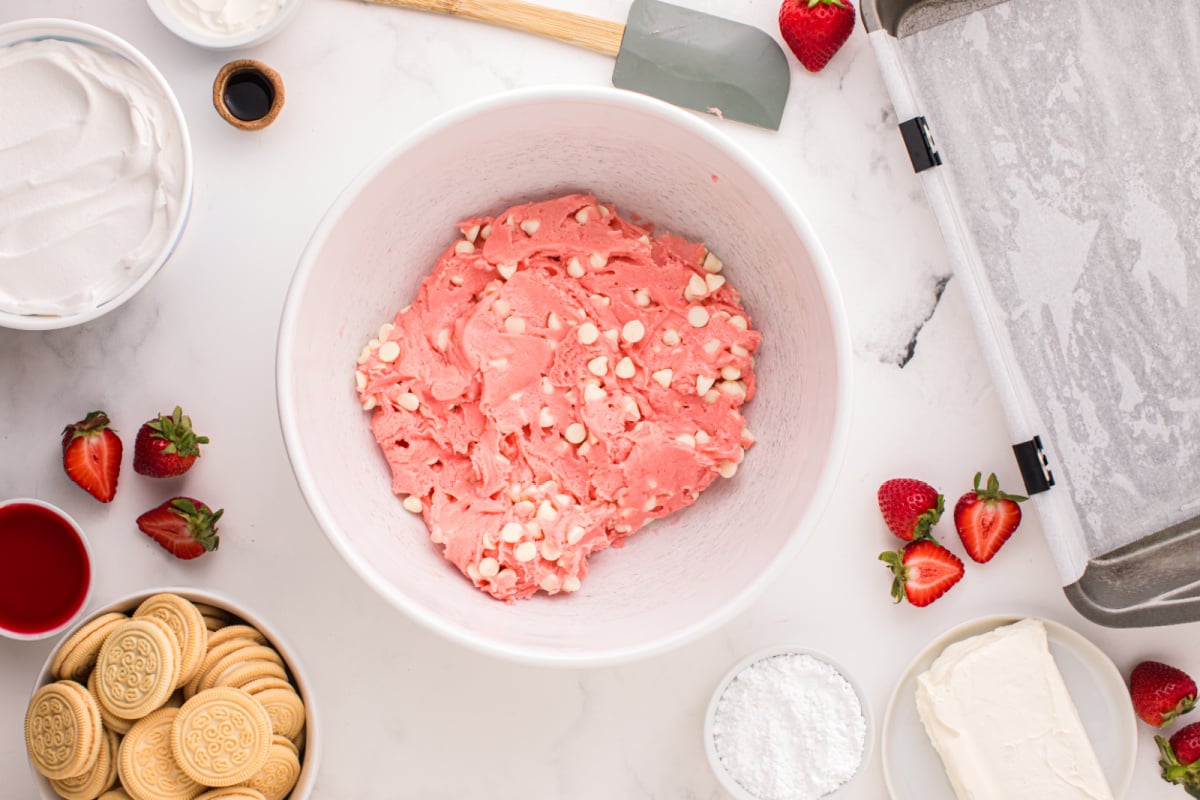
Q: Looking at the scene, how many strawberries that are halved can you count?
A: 4